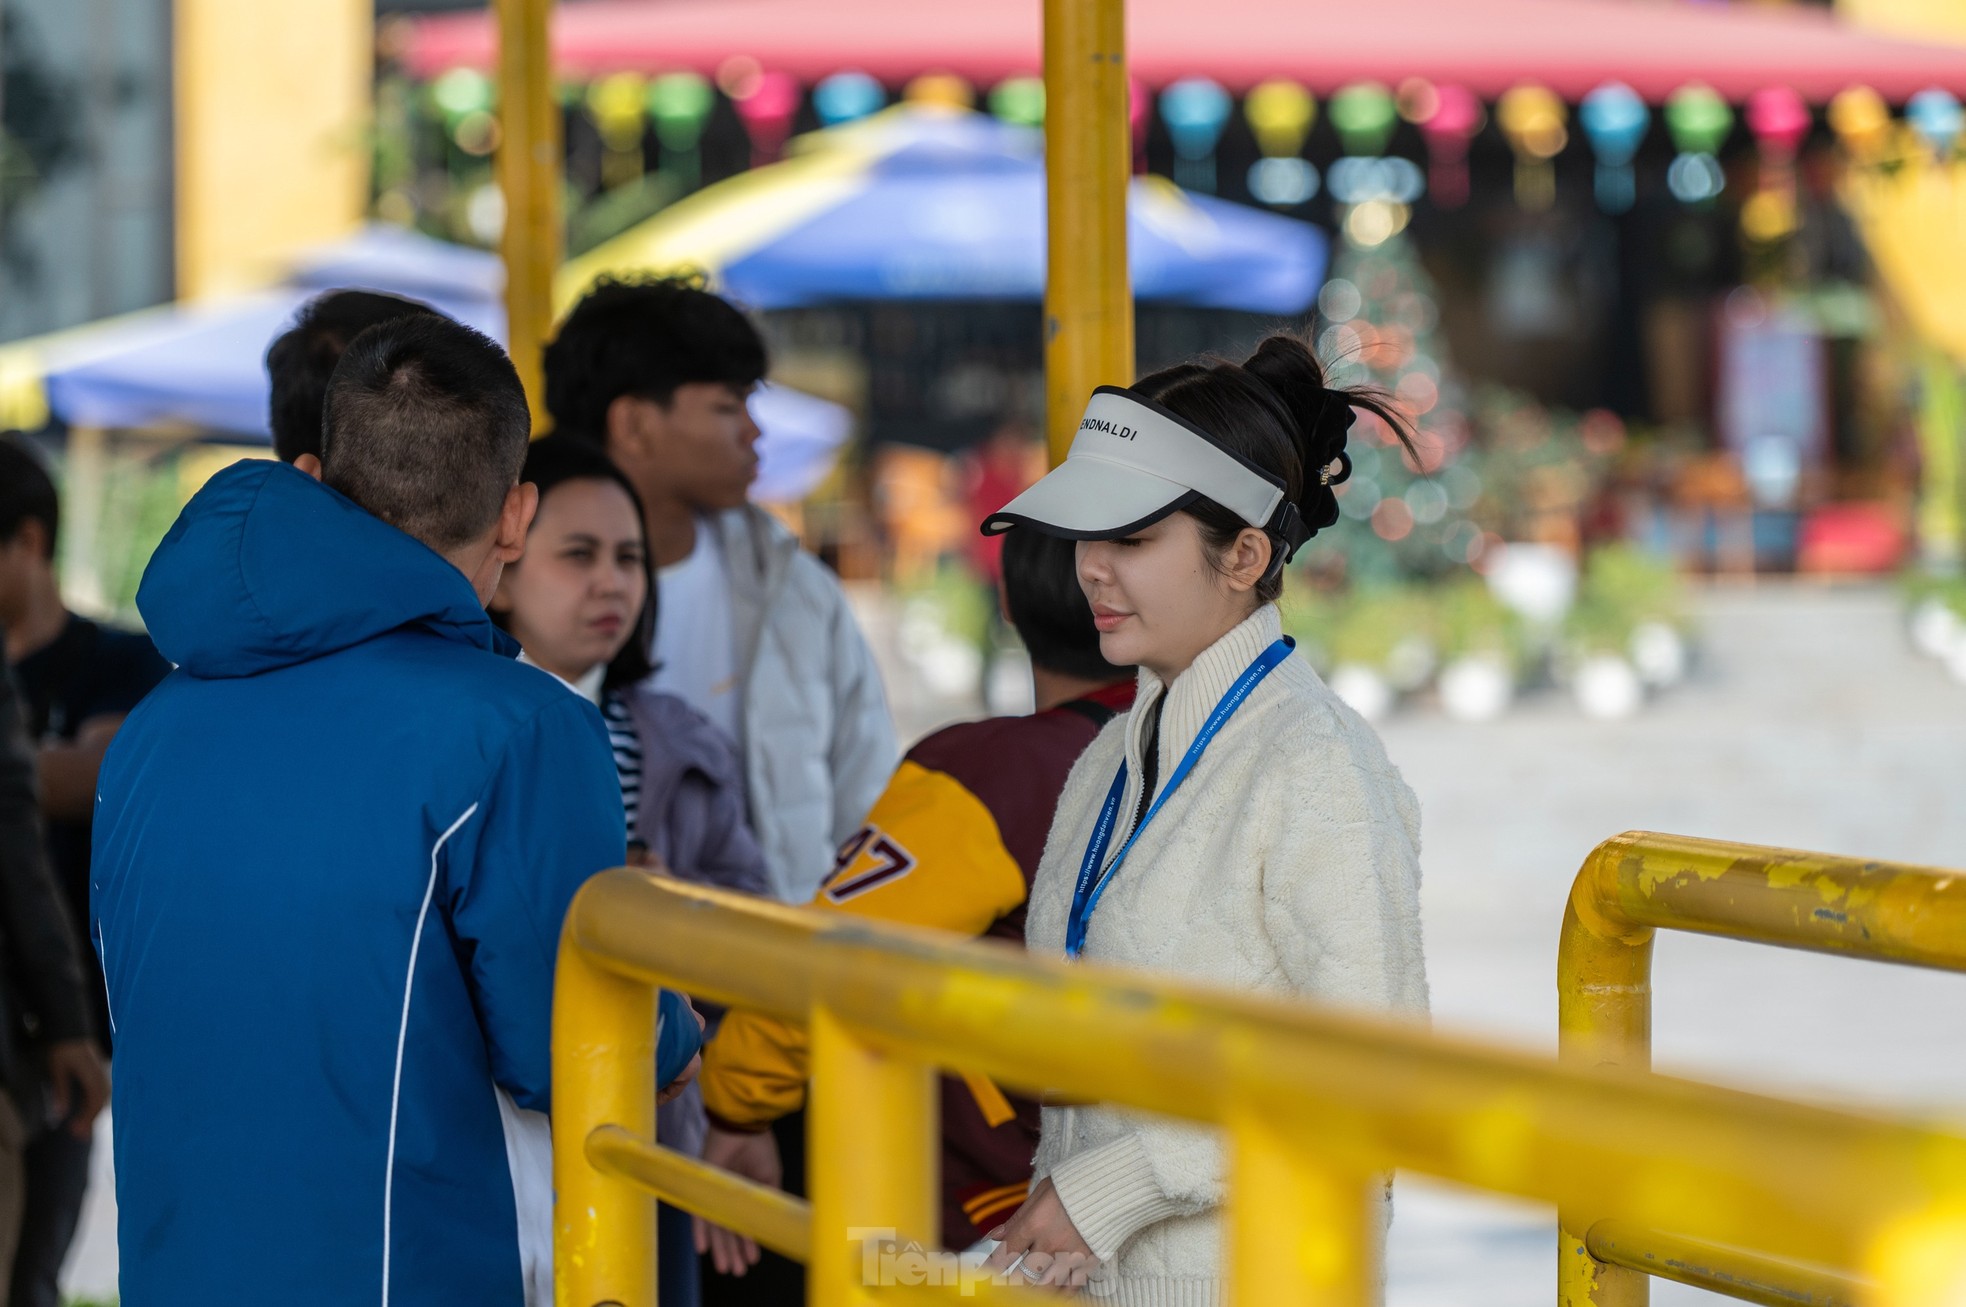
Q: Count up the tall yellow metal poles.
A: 2